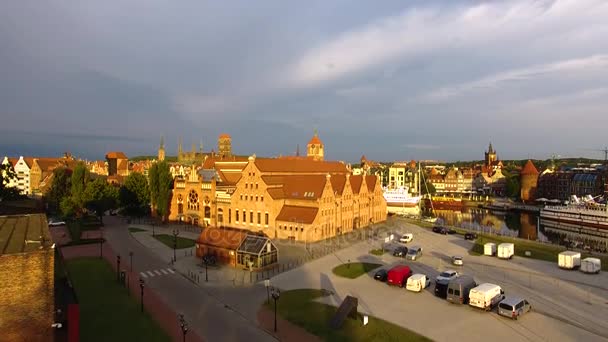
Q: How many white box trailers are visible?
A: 4